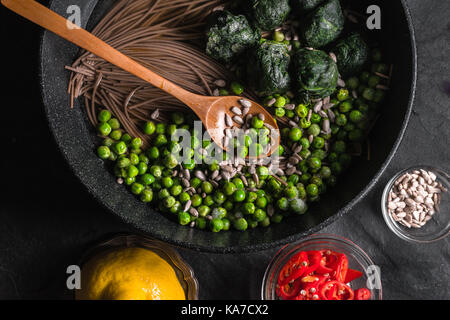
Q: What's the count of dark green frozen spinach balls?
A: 7